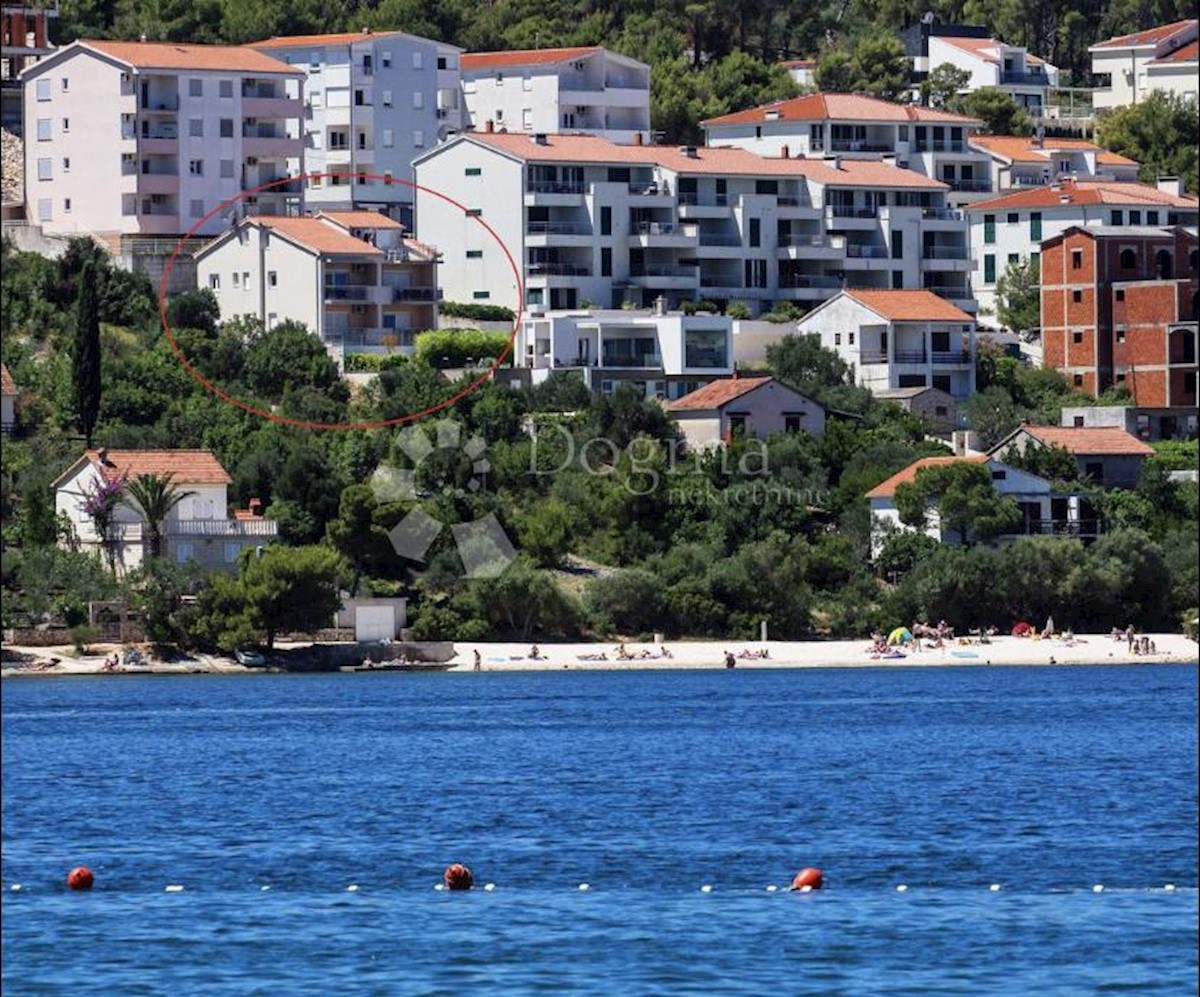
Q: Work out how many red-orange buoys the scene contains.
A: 3